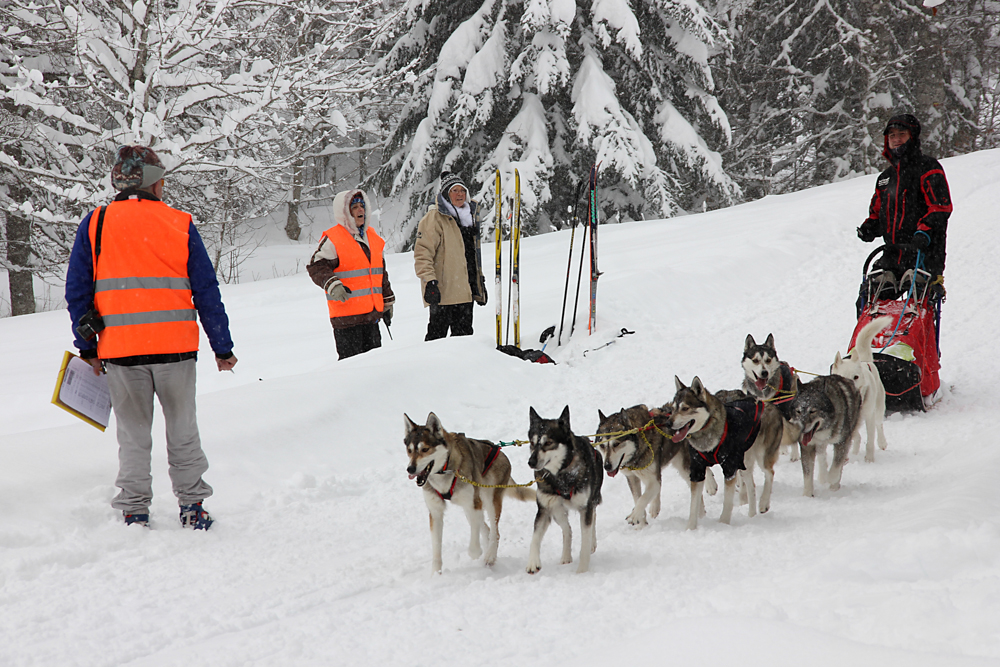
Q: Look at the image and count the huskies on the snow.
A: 7